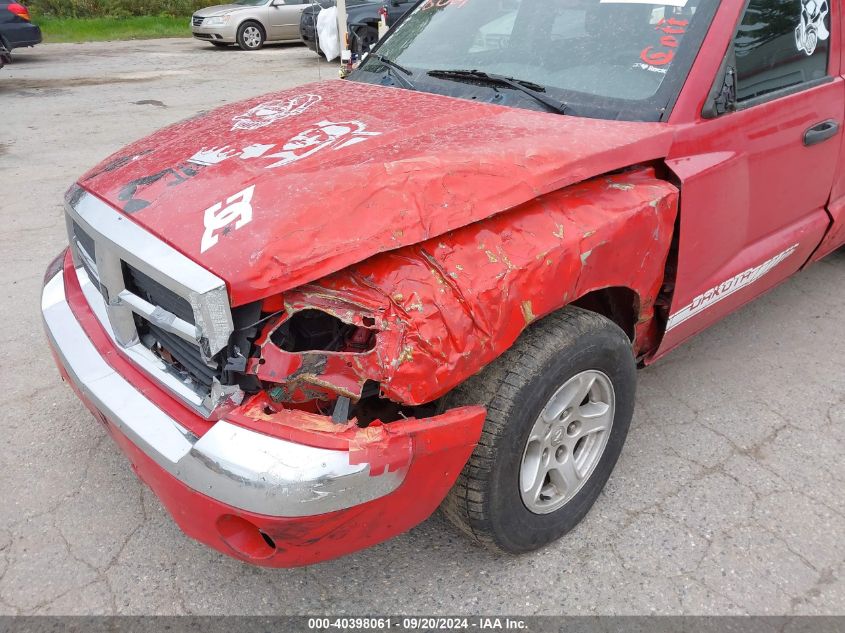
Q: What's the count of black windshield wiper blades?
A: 2